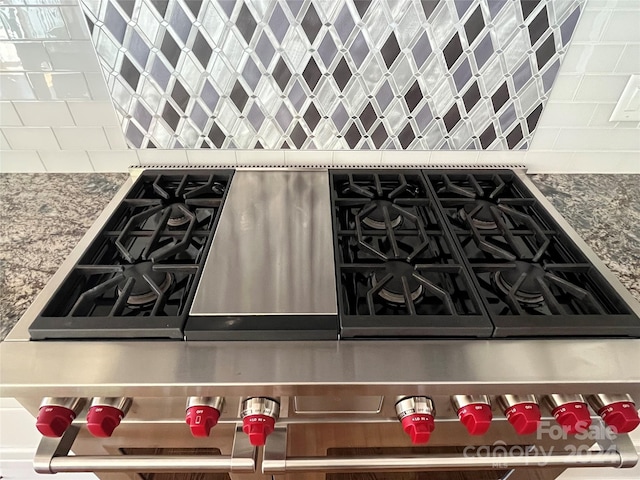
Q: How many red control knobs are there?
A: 9